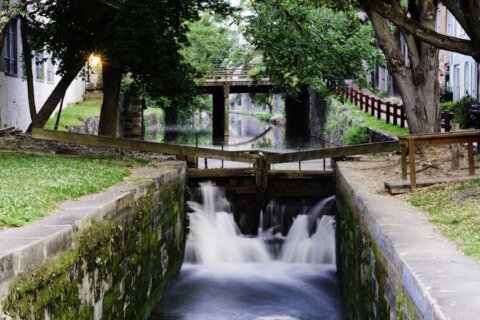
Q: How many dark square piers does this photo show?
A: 2